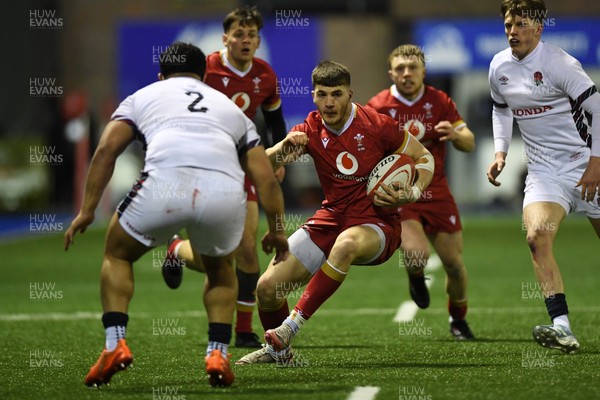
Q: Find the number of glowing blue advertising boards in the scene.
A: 2